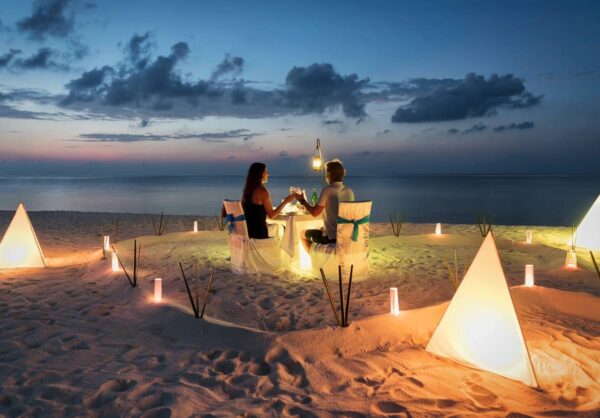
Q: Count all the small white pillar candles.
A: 9